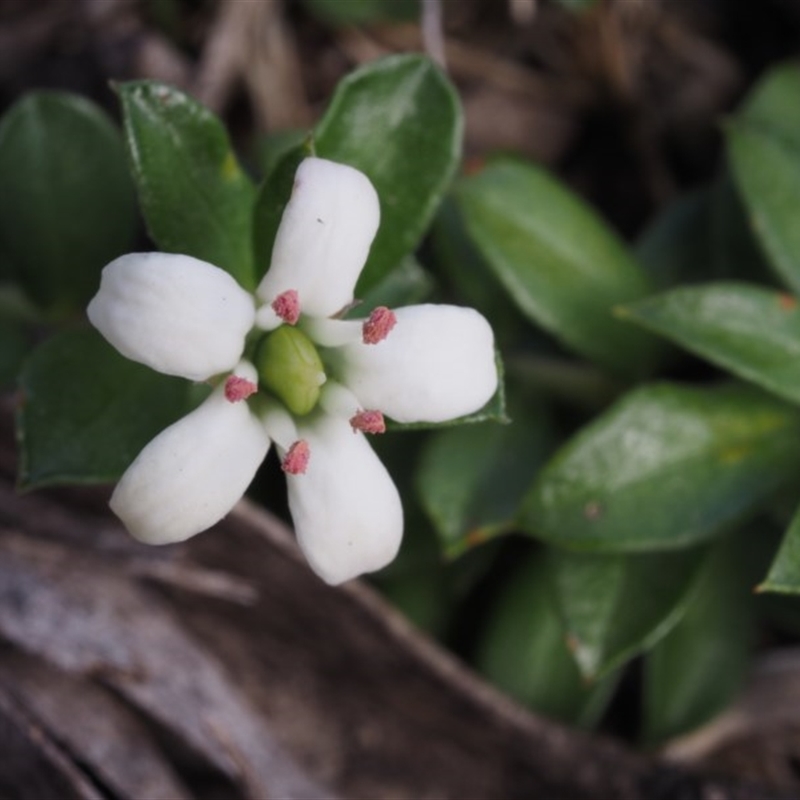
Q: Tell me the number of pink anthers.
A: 5